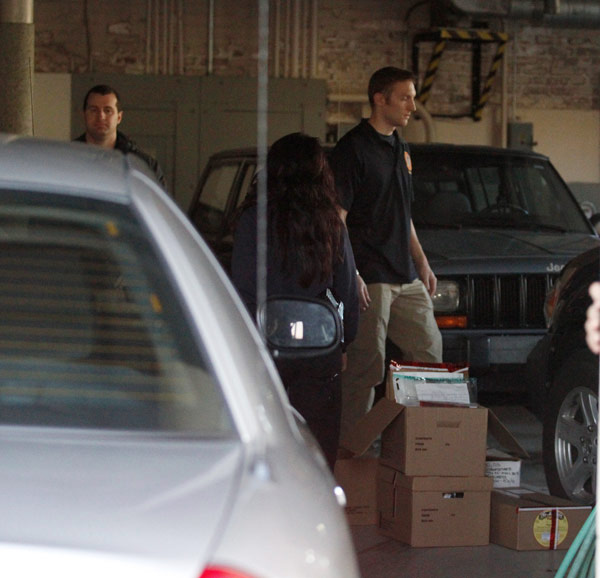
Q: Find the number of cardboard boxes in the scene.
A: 5